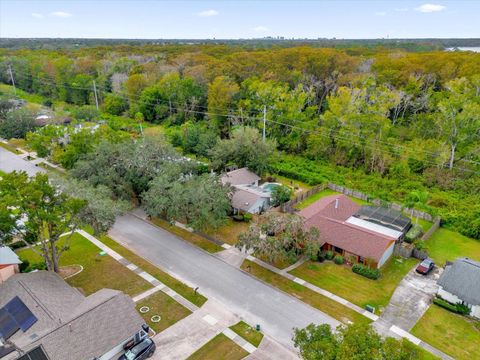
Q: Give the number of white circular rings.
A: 2